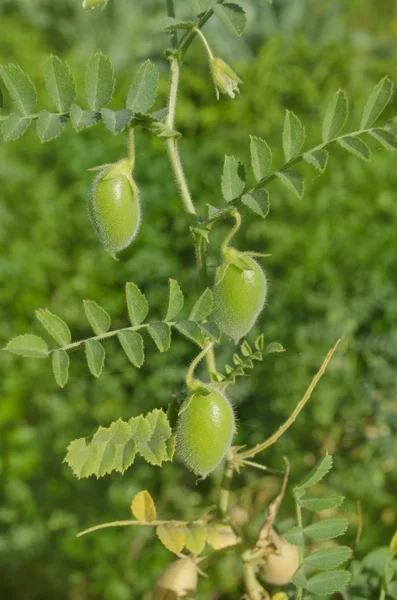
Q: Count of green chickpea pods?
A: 3